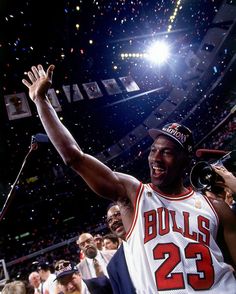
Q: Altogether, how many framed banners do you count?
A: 6